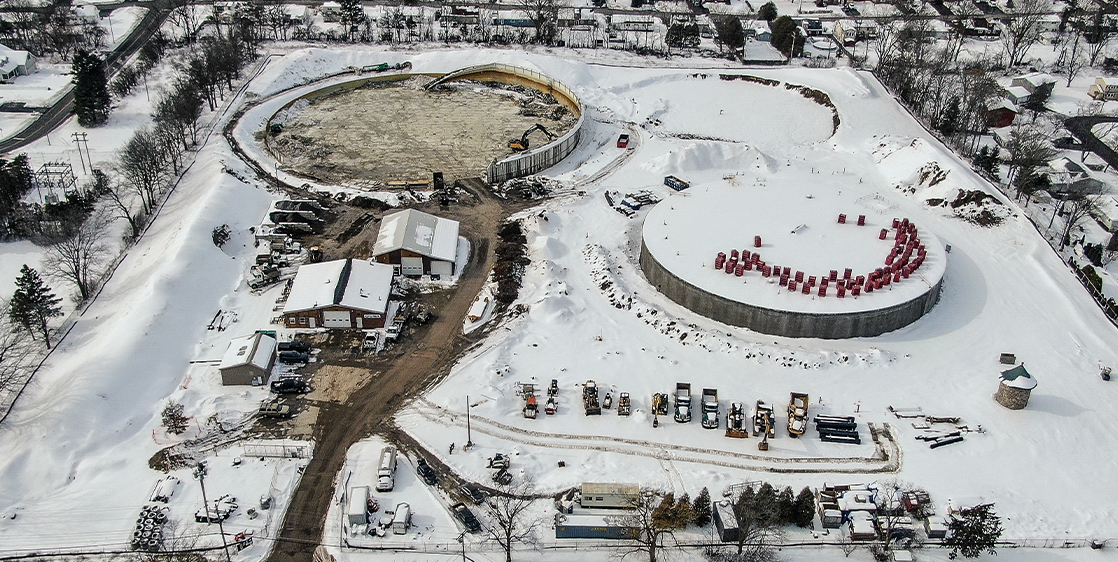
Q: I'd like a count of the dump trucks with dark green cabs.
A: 2